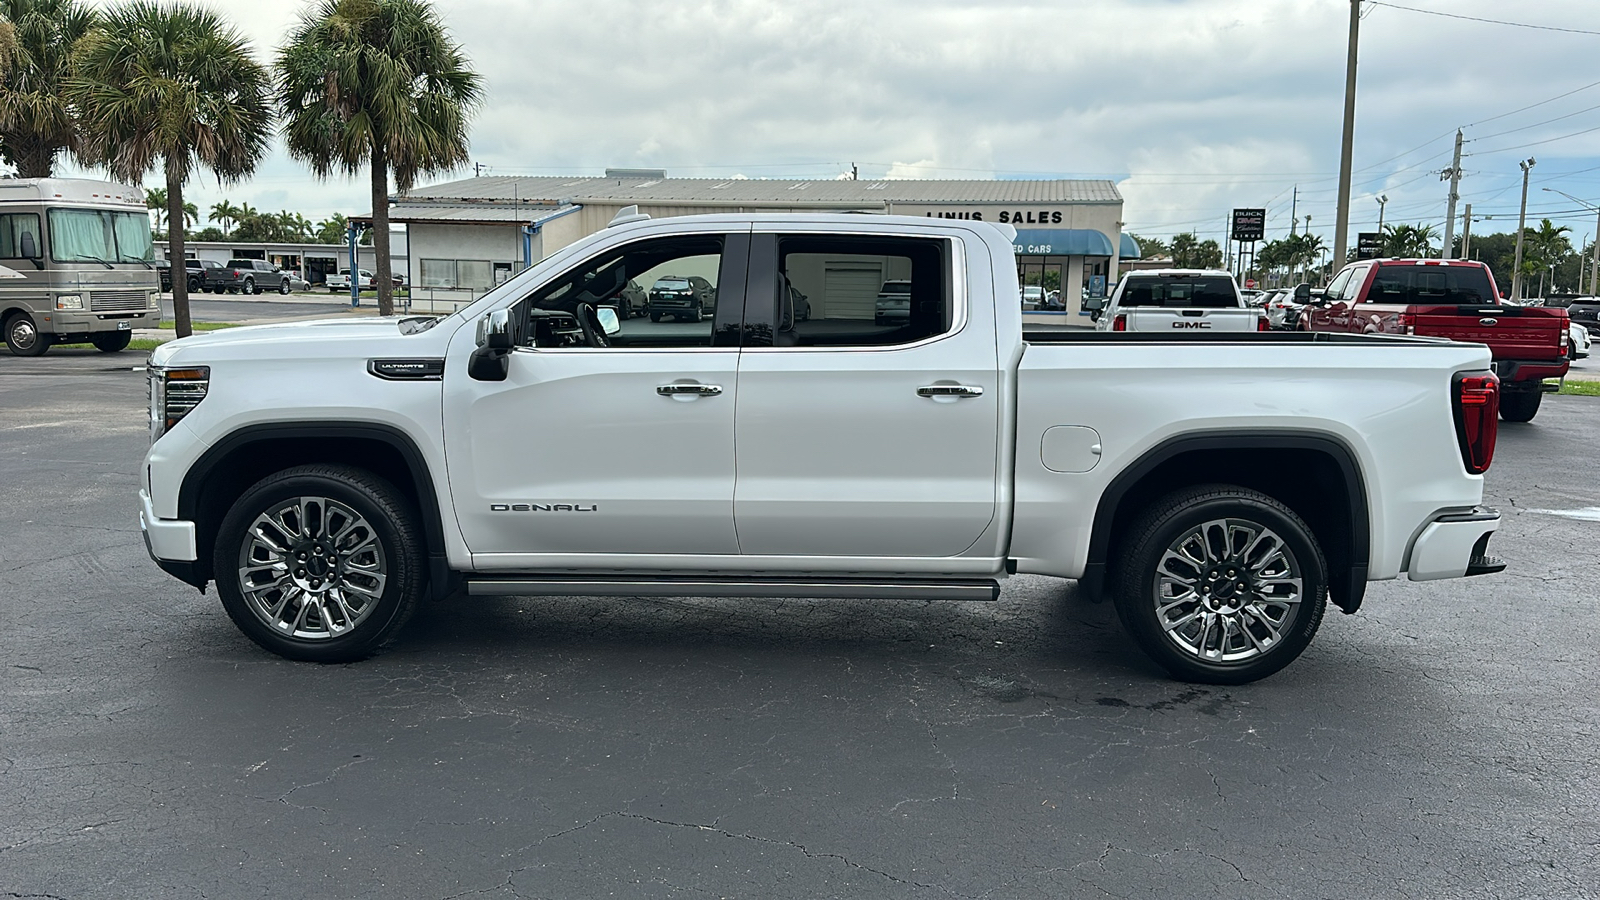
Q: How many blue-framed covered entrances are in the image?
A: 1